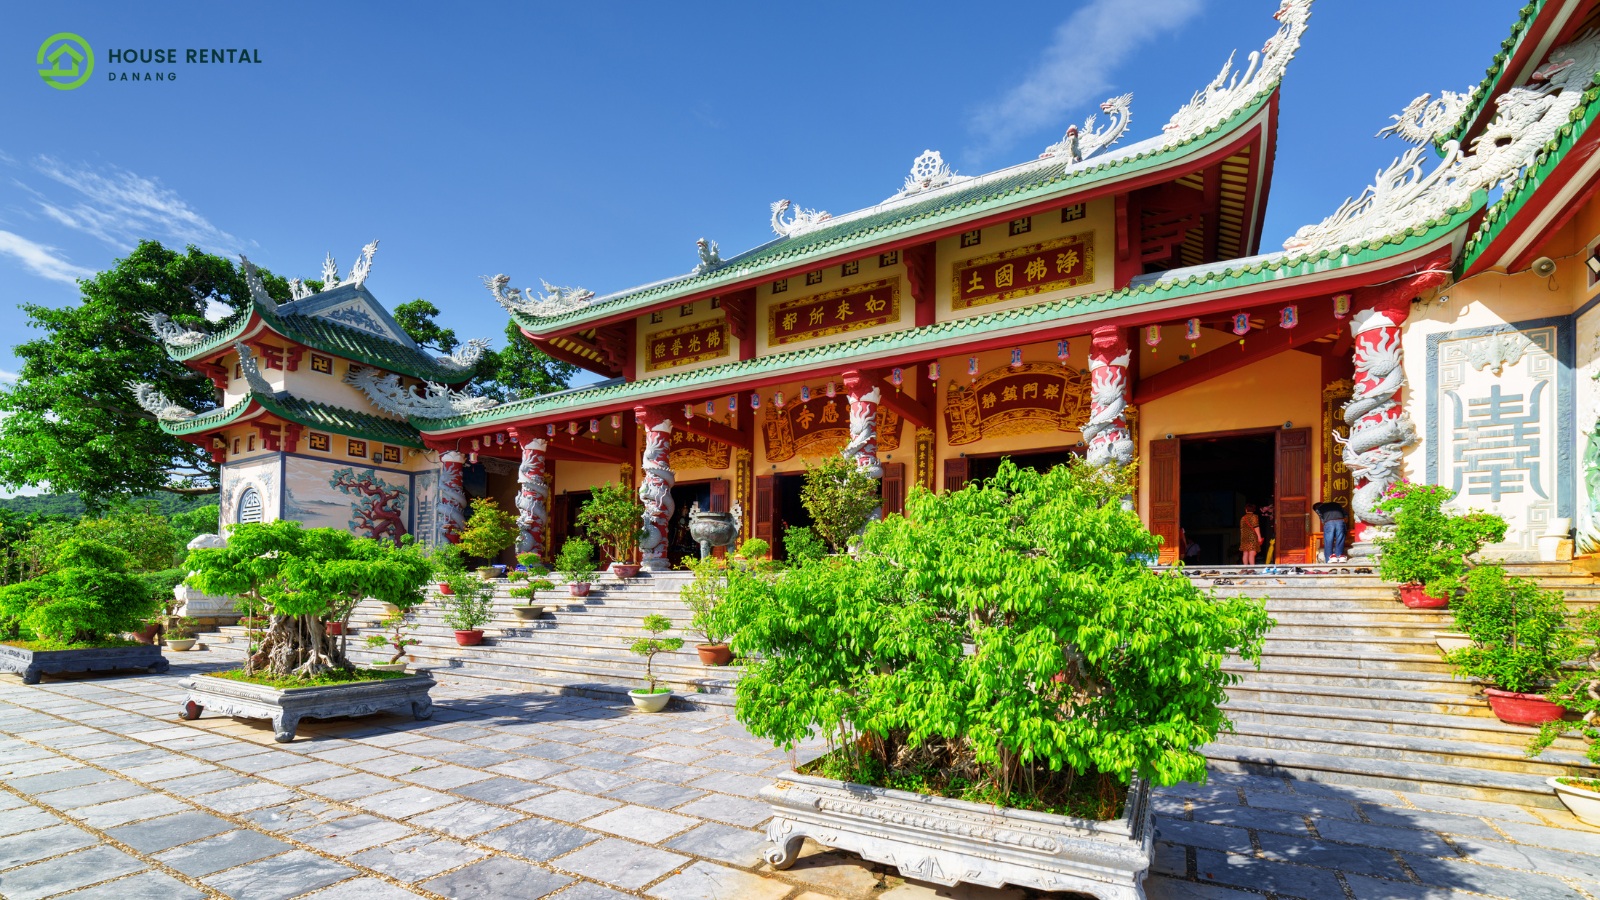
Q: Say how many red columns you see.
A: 6